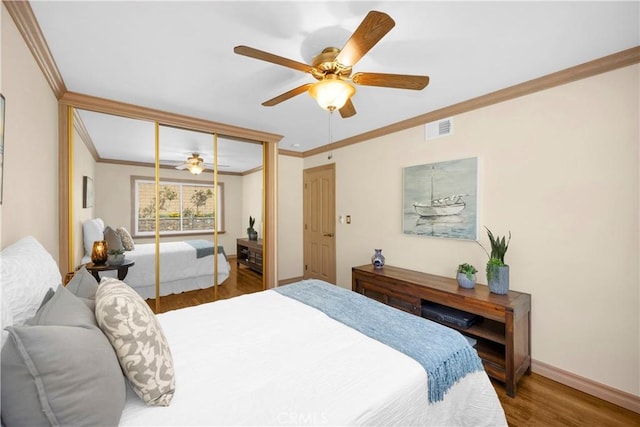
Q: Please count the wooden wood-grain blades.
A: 5